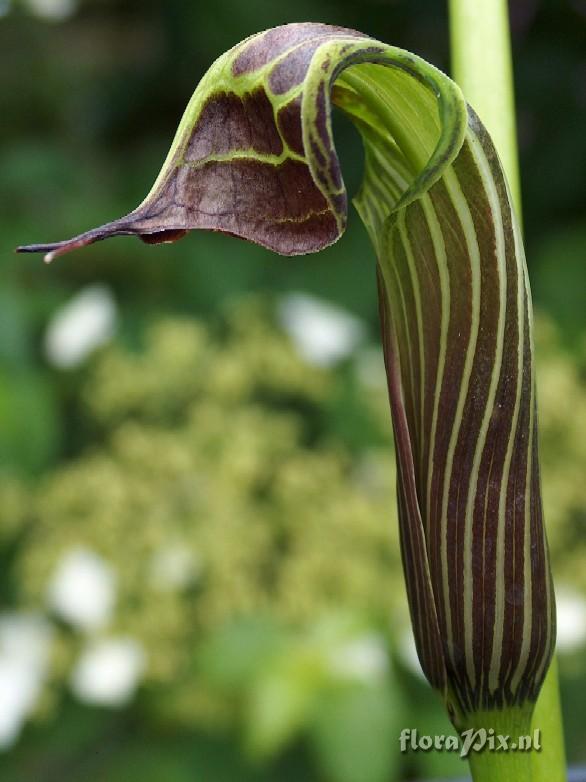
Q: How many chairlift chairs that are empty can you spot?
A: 0